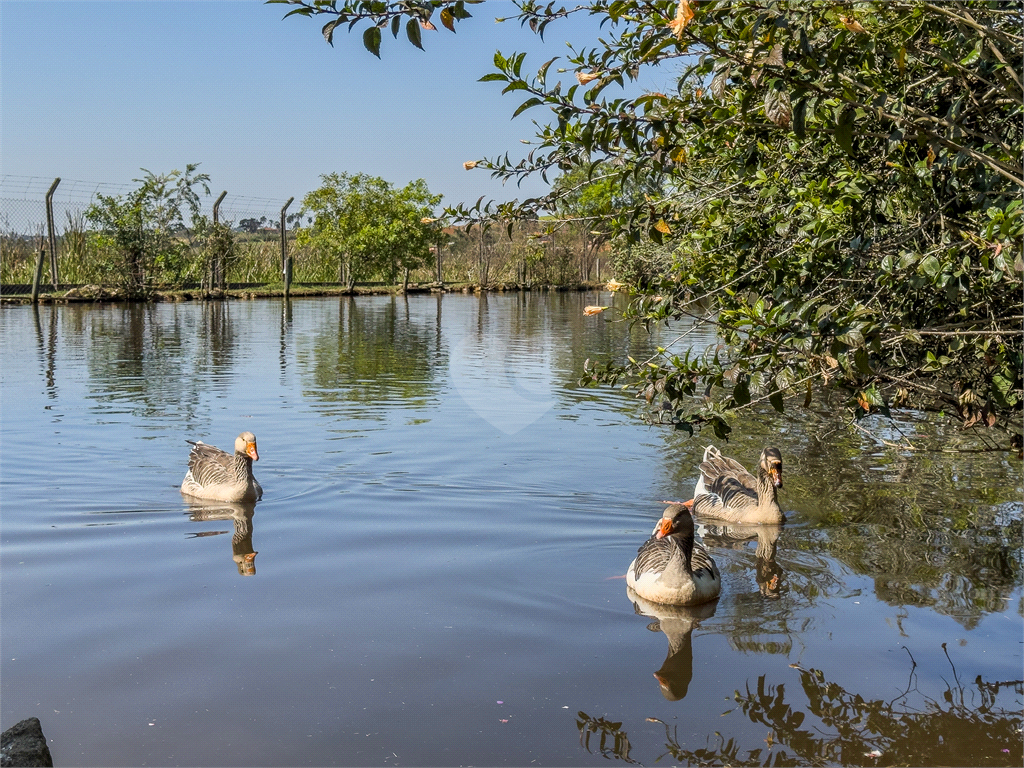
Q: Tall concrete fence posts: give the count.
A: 3